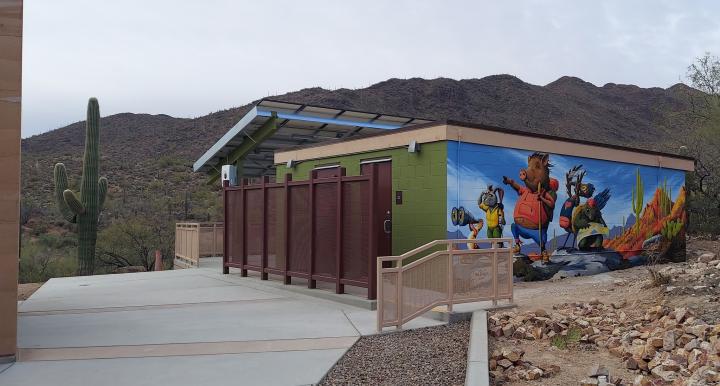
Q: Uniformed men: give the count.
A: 0